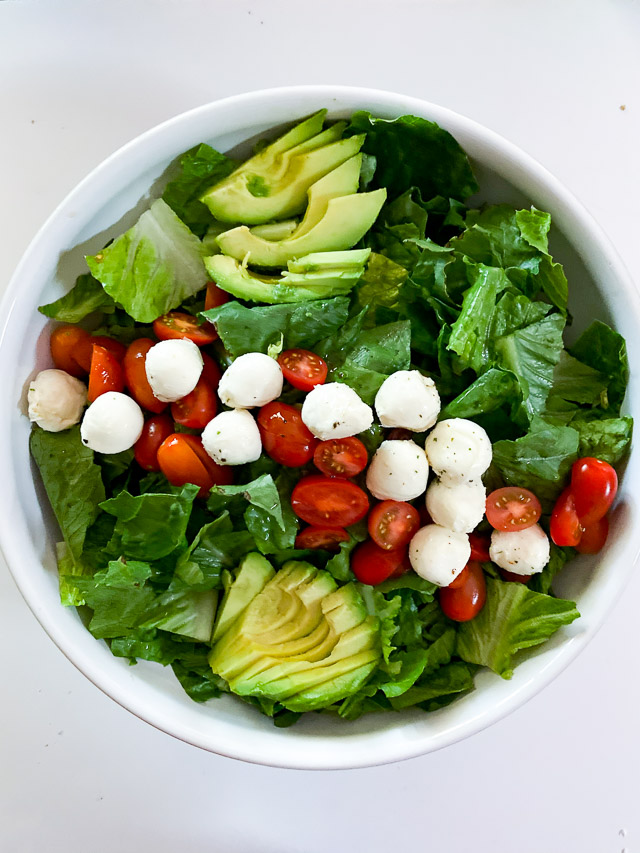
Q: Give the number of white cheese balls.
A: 12